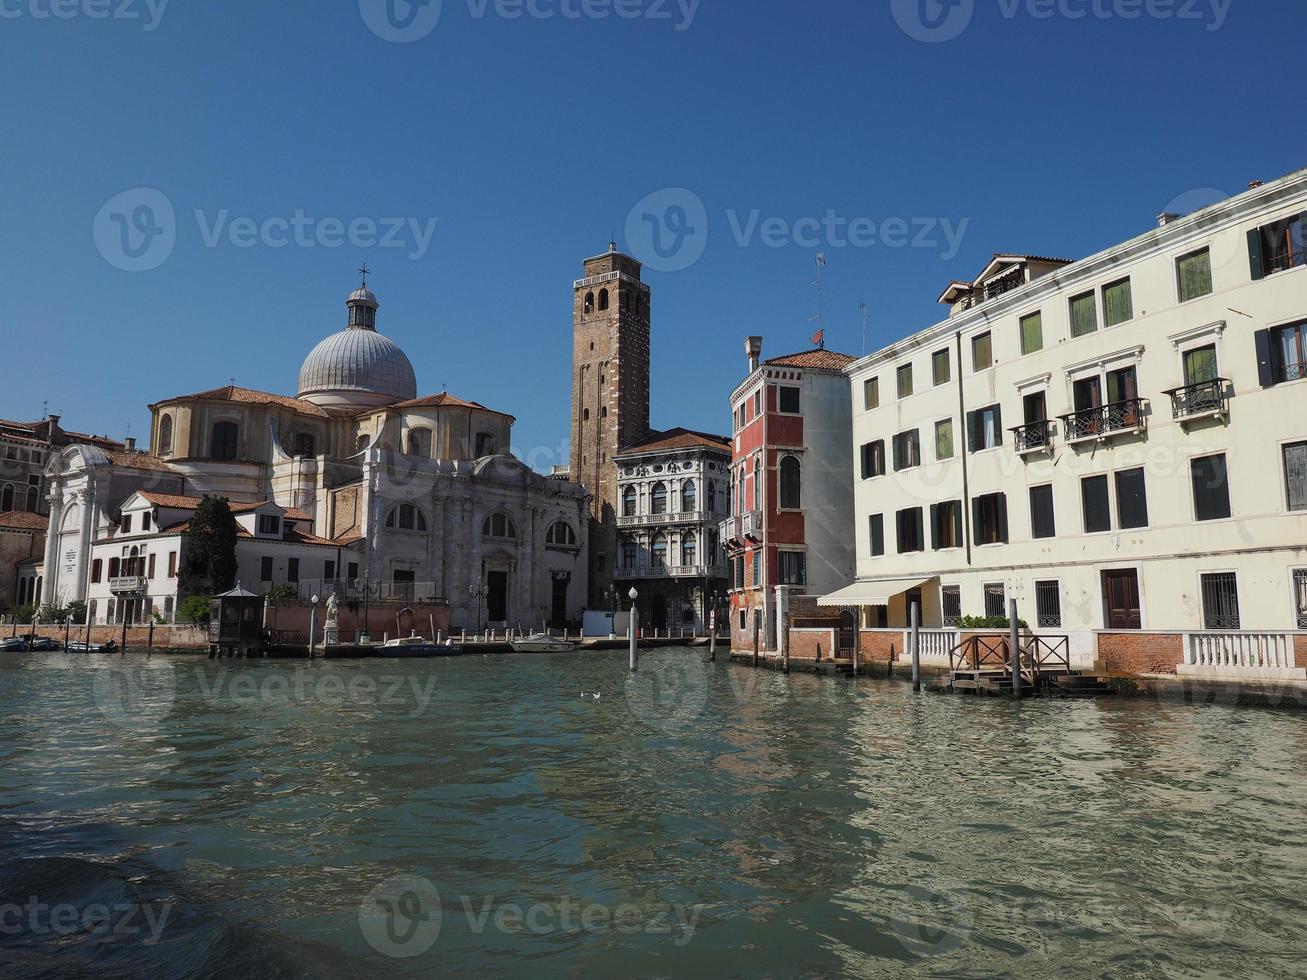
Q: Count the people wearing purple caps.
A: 0